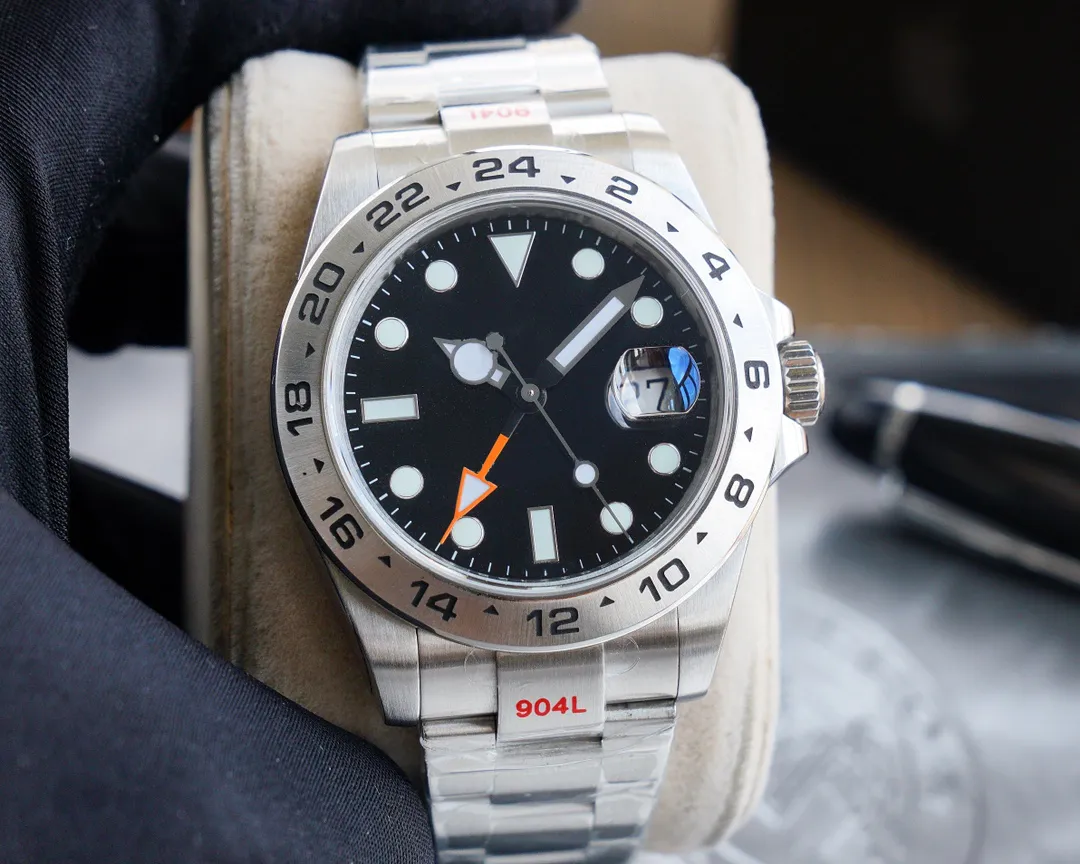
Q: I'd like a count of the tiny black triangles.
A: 12